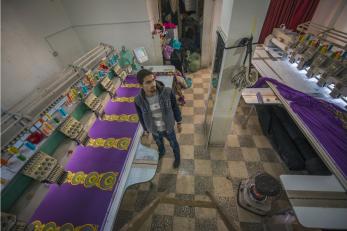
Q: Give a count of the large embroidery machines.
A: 2